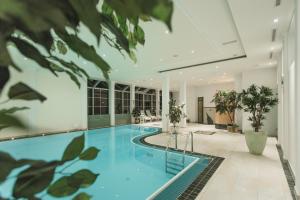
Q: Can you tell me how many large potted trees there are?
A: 3